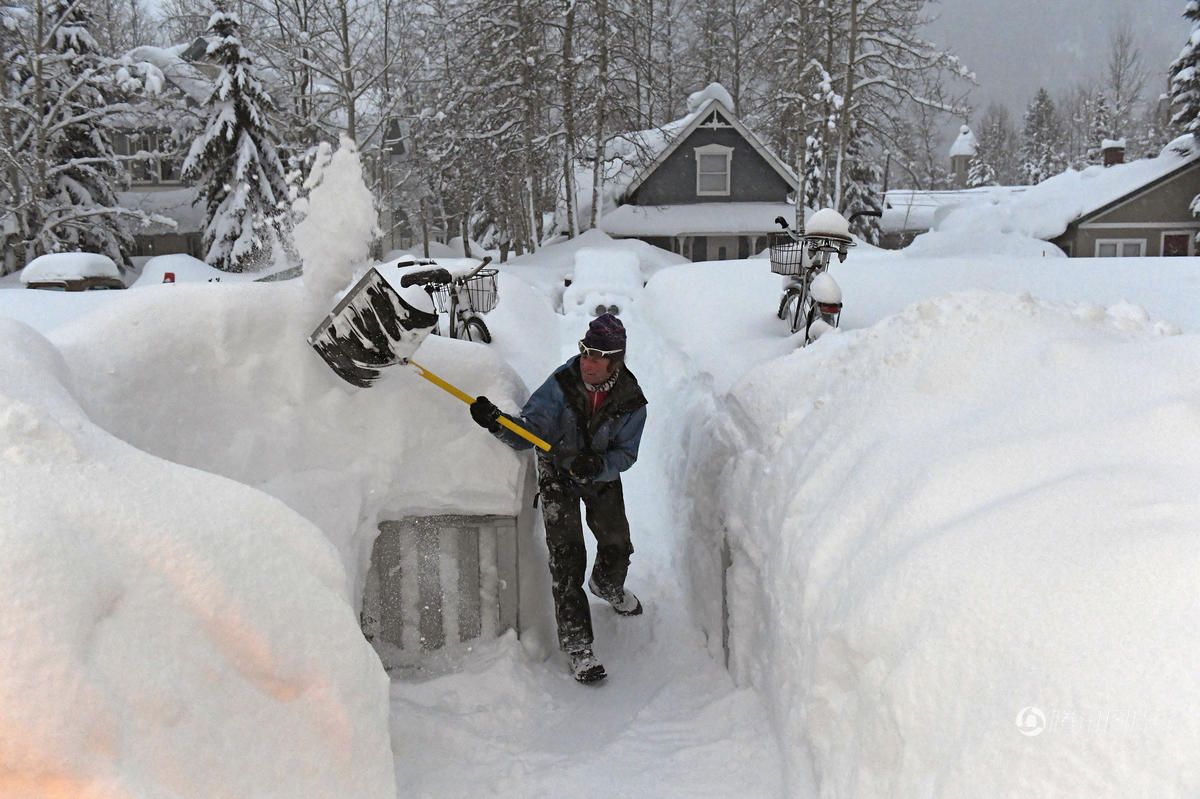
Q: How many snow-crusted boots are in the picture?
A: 2